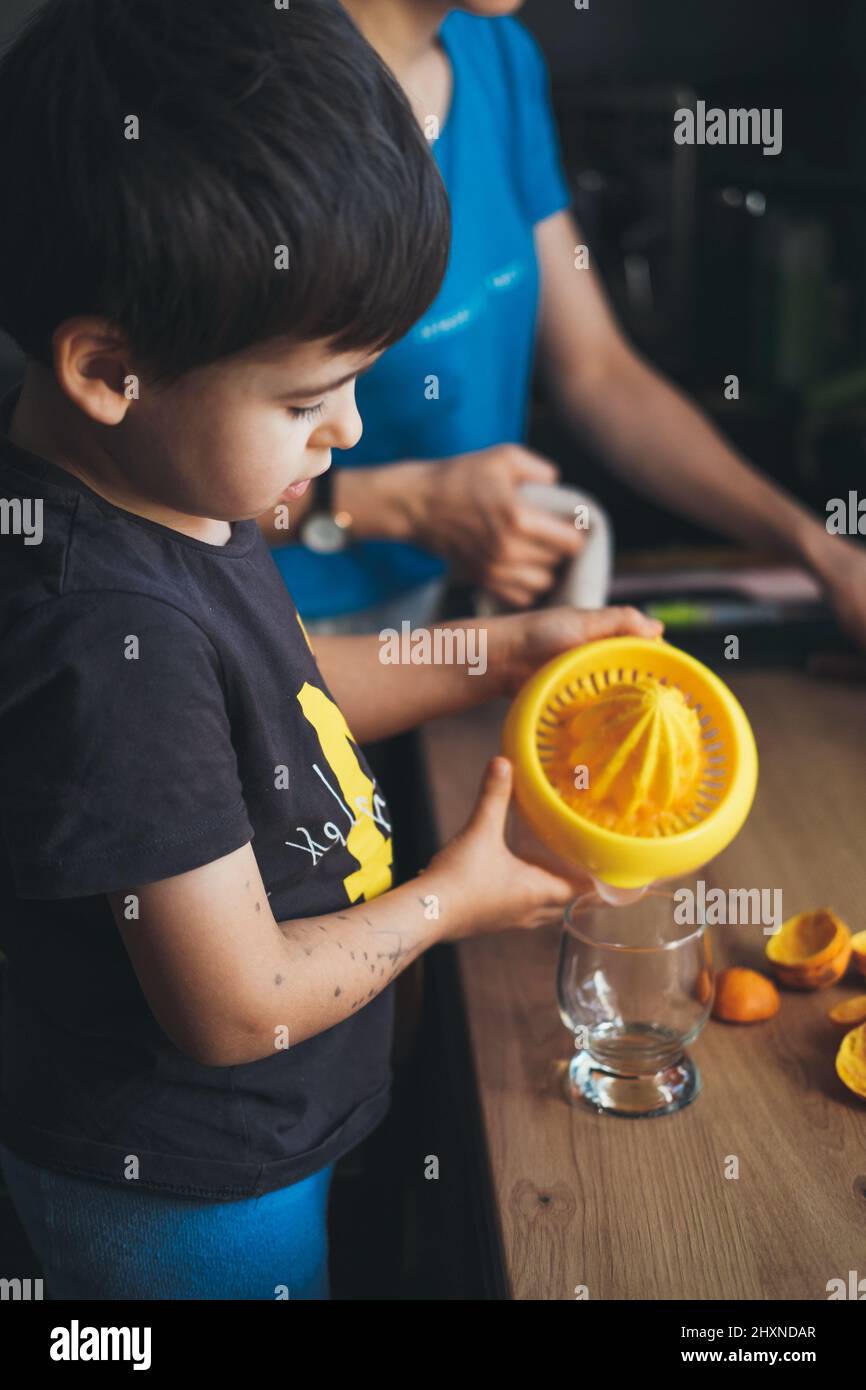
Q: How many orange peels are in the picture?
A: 5